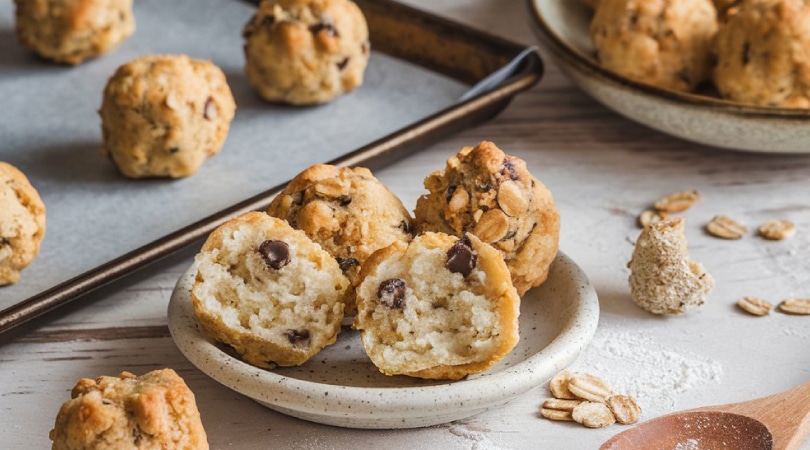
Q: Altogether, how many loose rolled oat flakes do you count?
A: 11